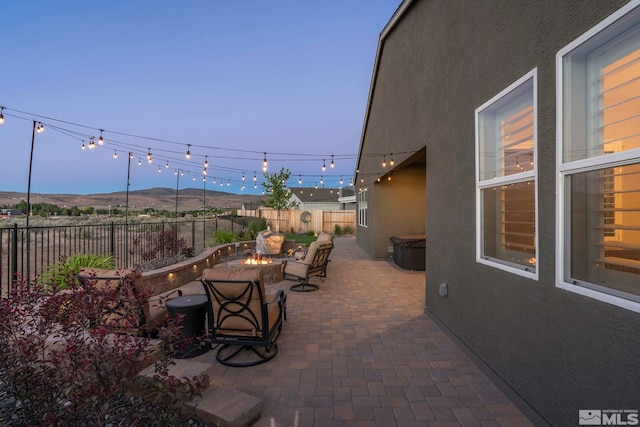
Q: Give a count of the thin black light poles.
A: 4